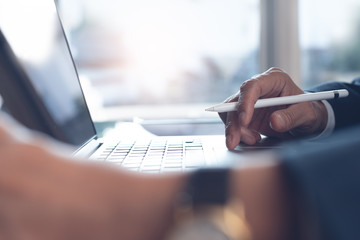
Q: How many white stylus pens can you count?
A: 1